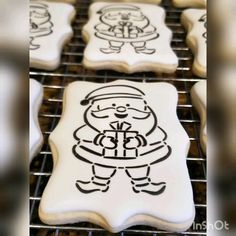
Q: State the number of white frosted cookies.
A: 6